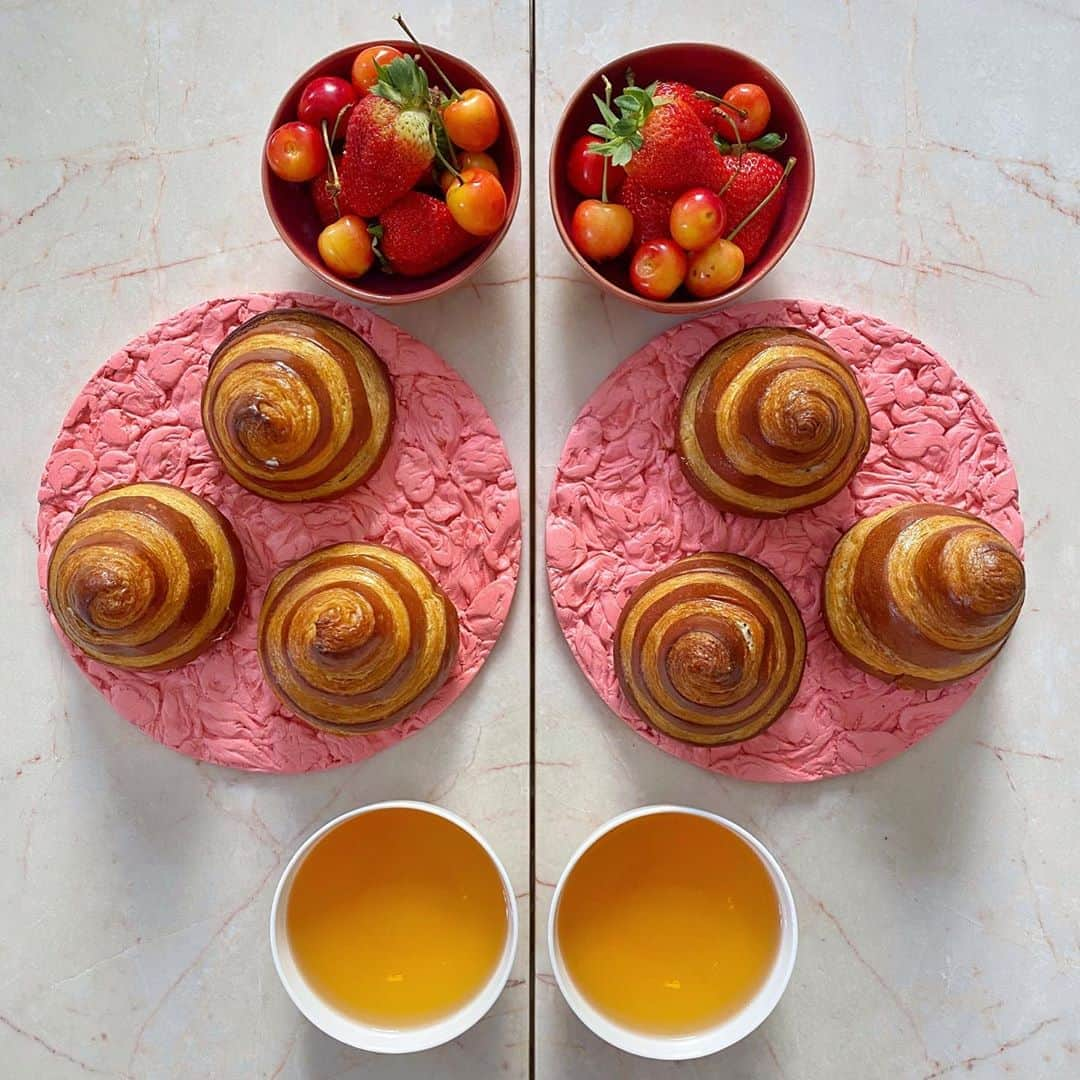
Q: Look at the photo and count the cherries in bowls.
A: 13